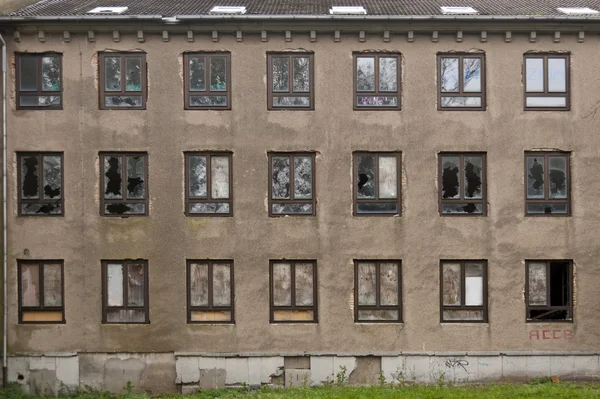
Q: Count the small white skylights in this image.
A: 5